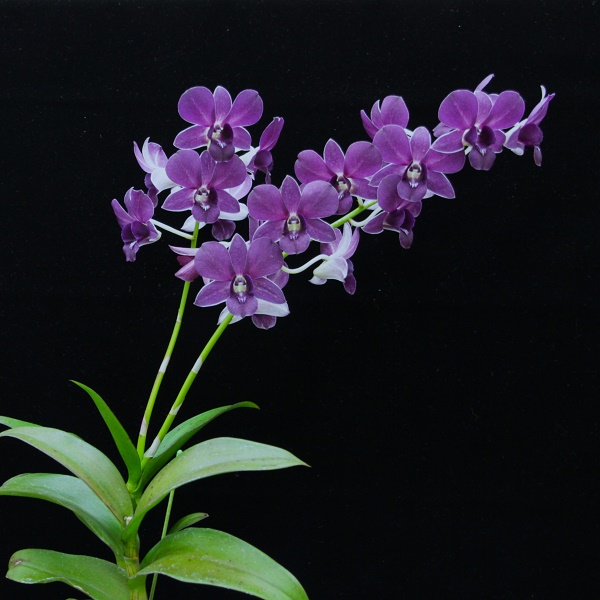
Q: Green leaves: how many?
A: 9